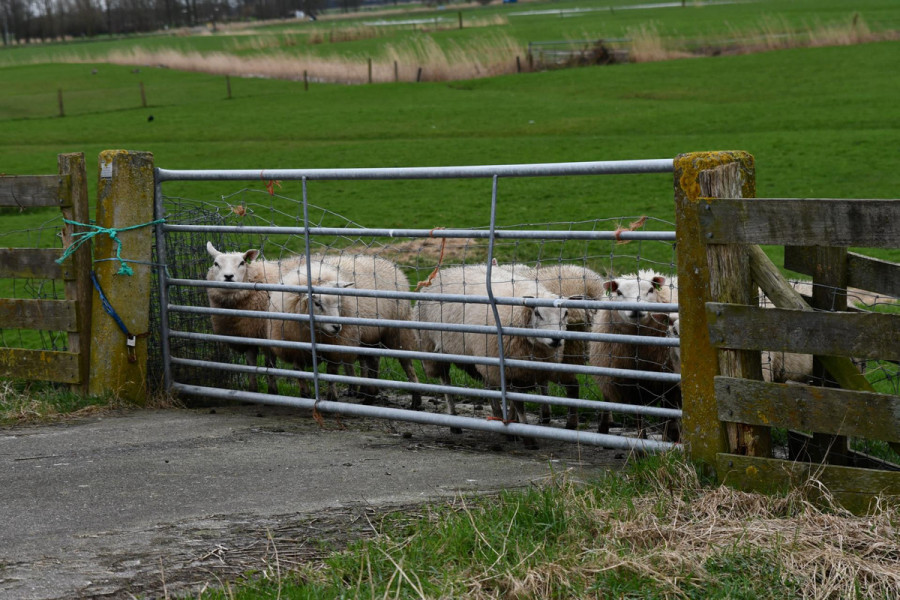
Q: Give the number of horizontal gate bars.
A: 7